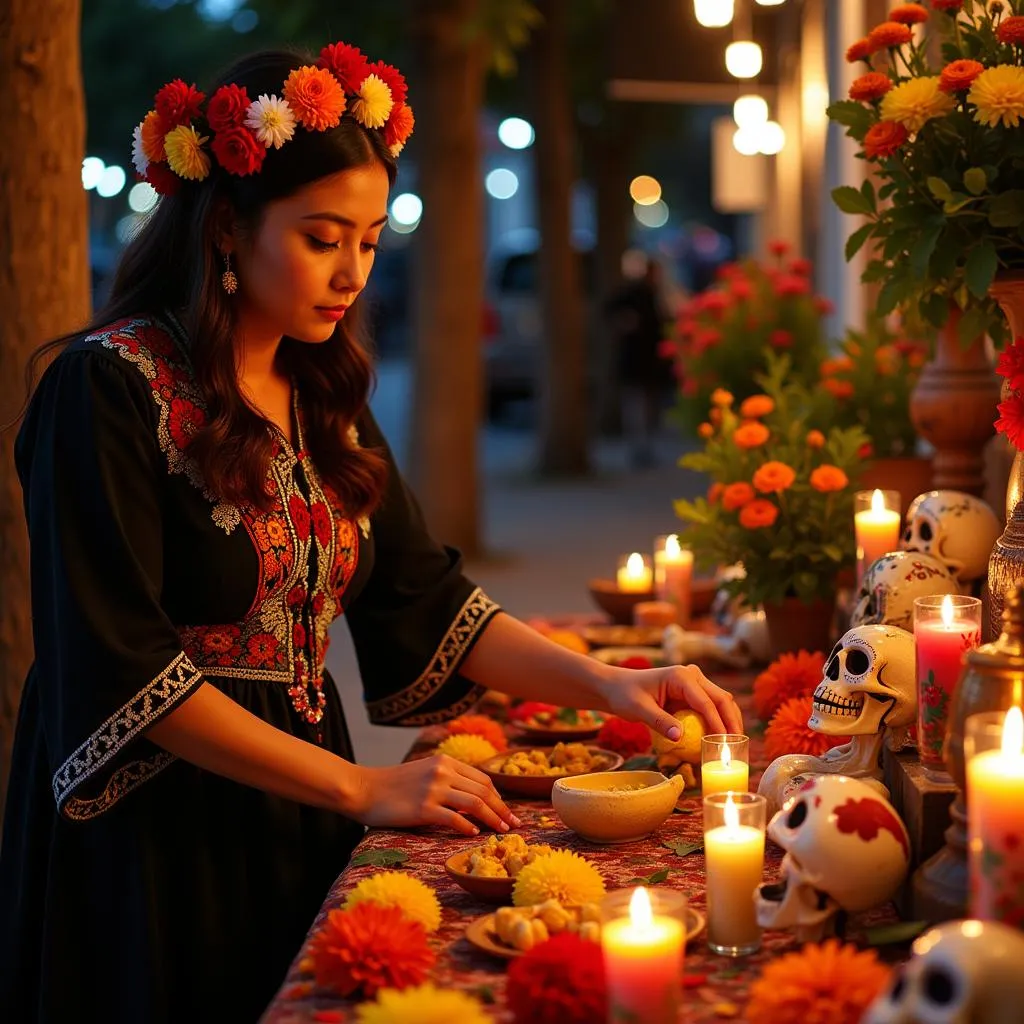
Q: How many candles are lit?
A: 8